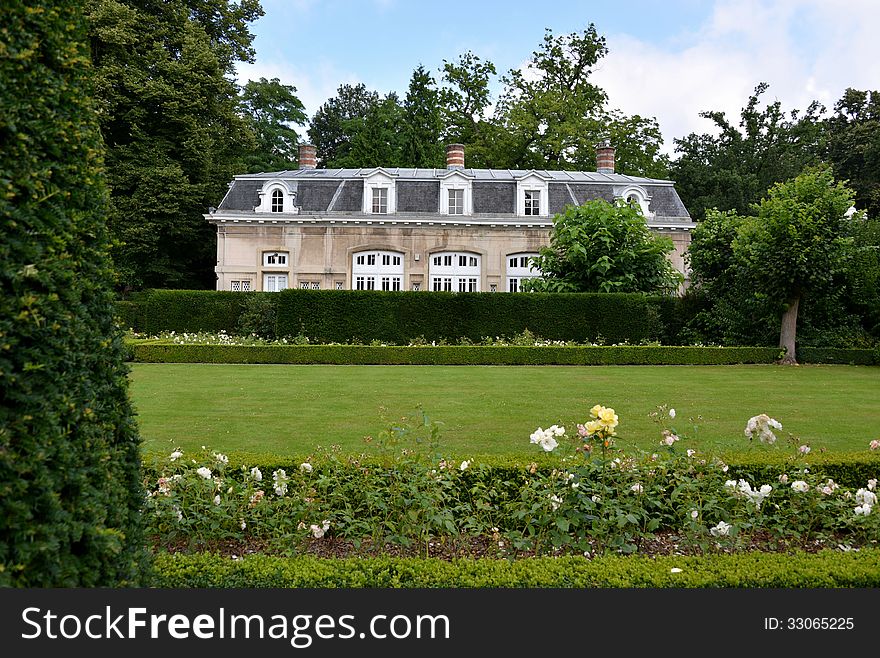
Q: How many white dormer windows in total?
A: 5